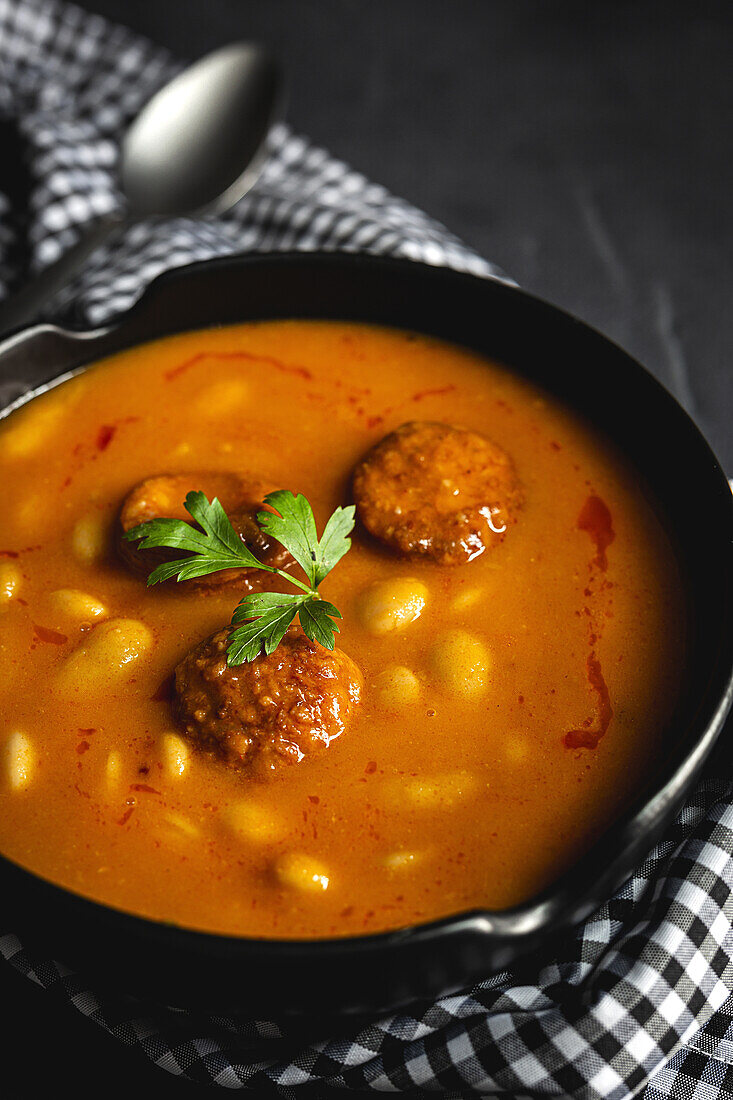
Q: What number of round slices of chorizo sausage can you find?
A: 3